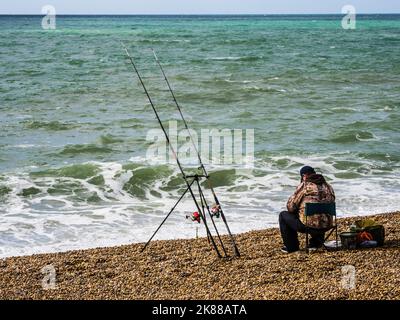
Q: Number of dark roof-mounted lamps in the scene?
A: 0